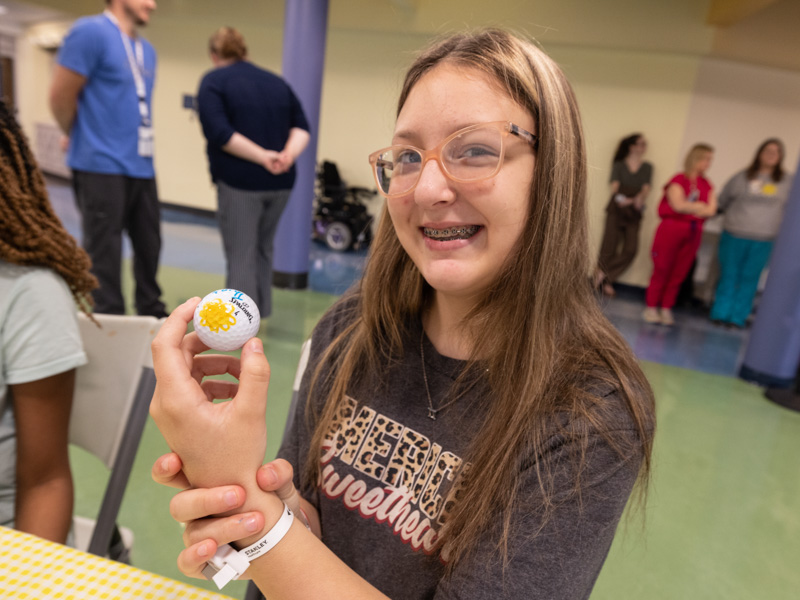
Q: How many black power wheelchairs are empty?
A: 1